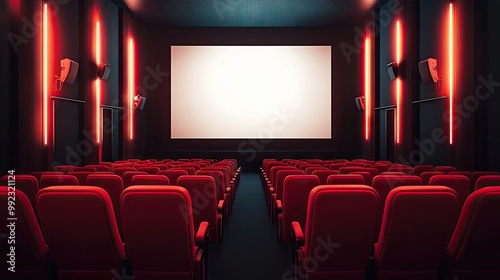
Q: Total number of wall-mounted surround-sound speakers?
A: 6